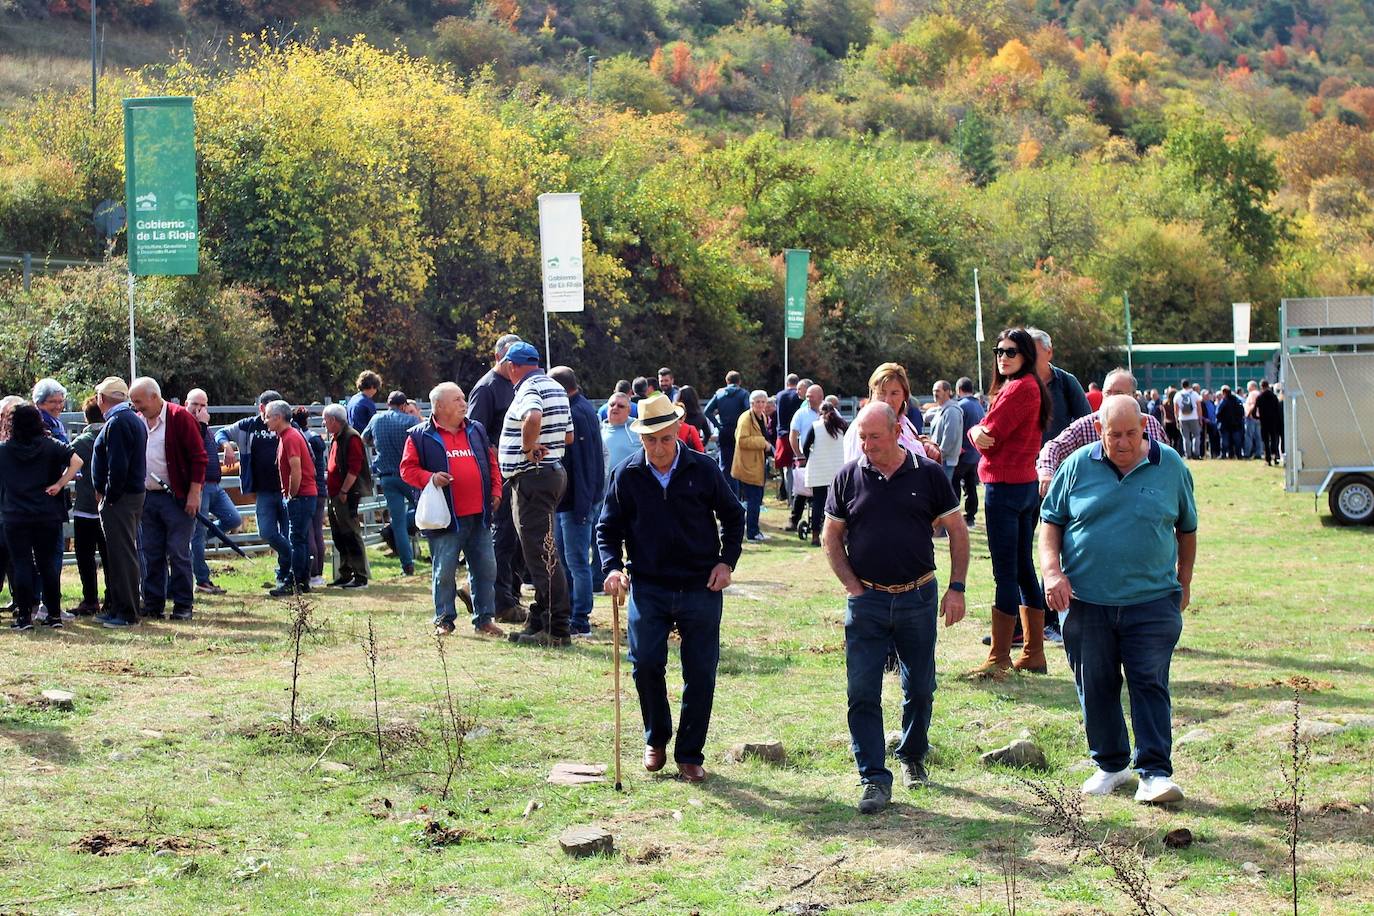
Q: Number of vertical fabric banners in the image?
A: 6